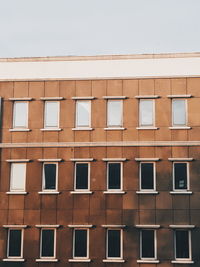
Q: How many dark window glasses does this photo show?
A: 11